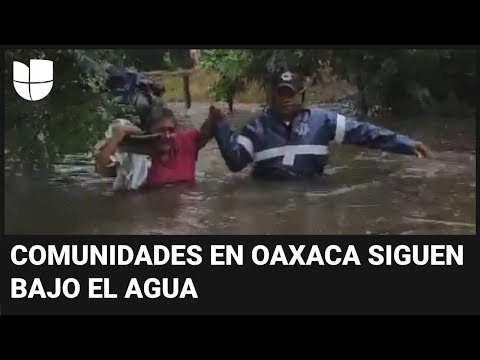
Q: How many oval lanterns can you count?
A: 0